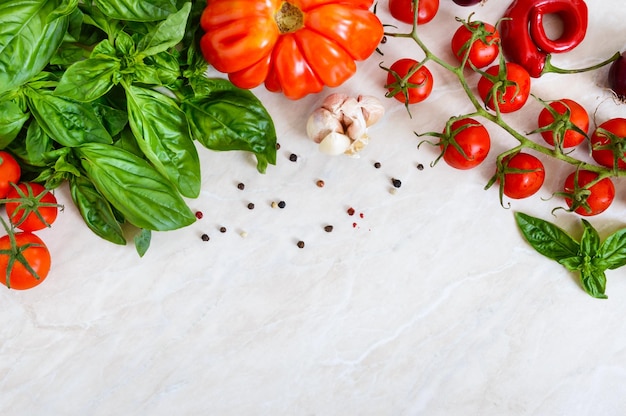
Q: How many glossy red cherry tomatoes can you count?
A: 12